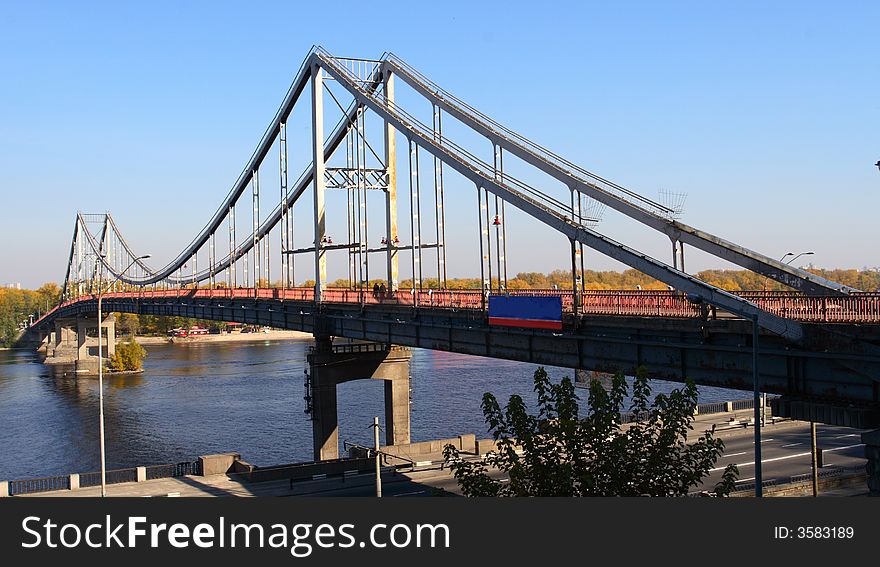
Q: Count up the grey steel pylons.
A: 2